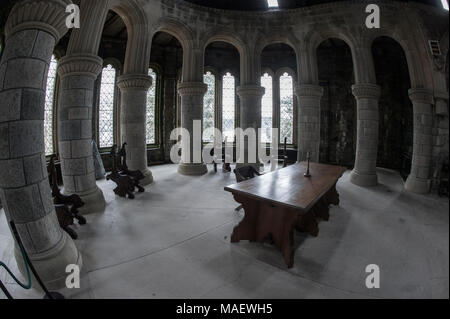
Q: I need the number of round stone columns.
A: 8